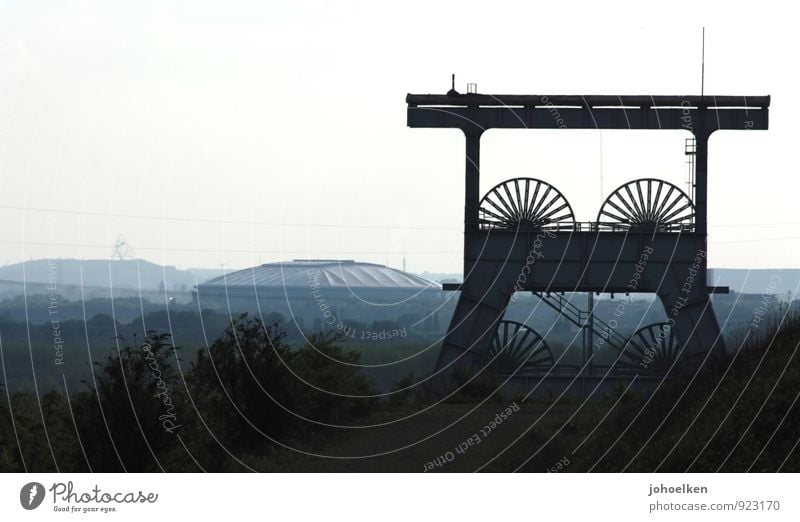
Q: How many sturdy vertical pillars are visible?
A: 2